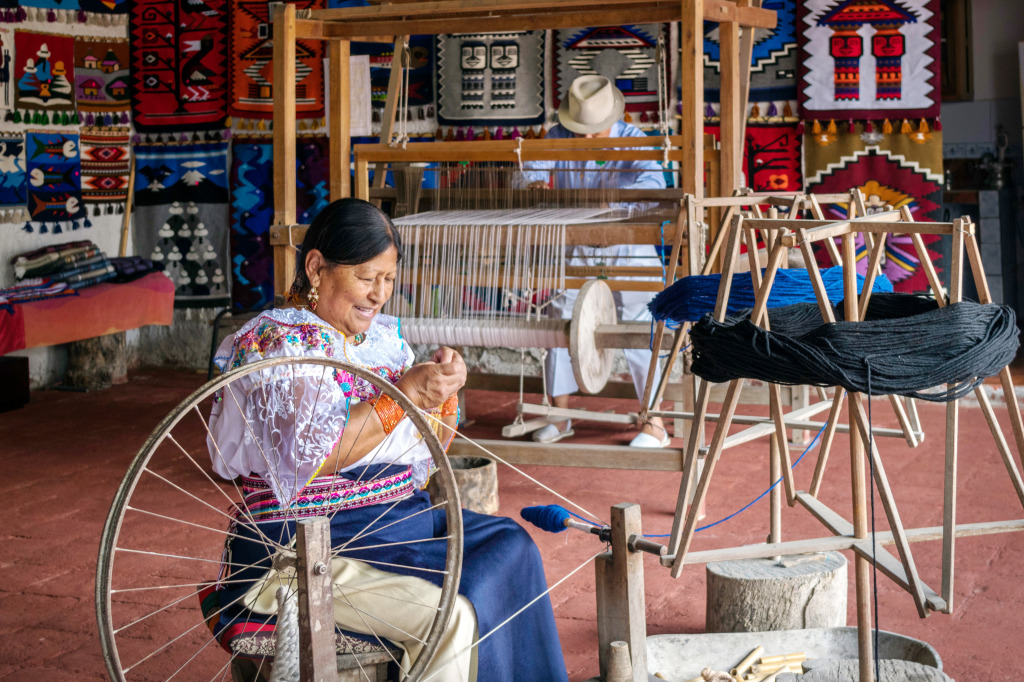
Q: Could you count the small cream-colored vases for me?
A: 0